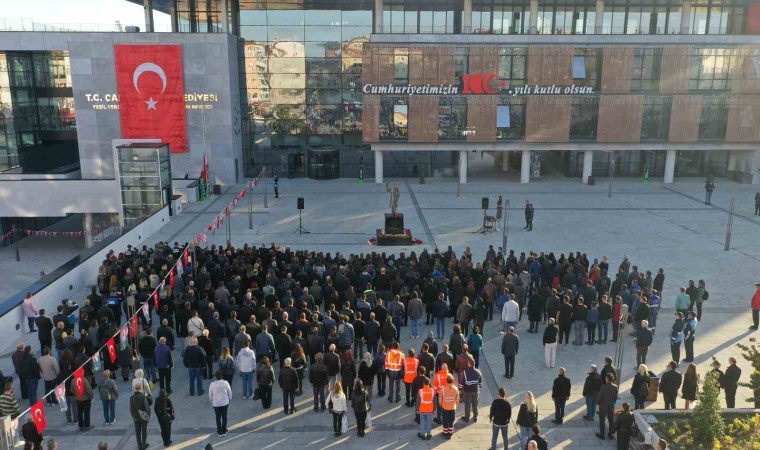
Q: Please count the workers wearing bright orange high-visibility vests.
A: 5